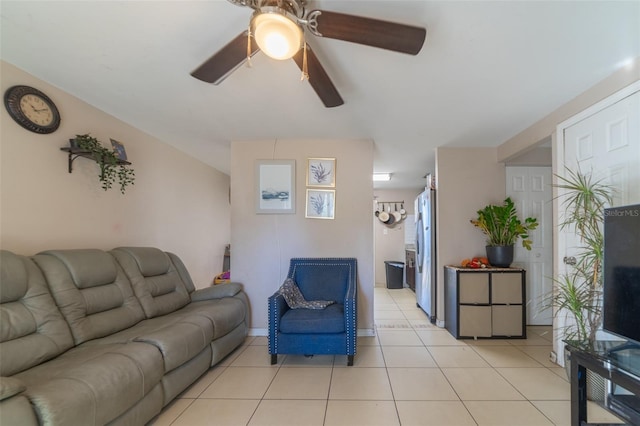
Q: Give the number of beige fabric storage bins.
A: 4